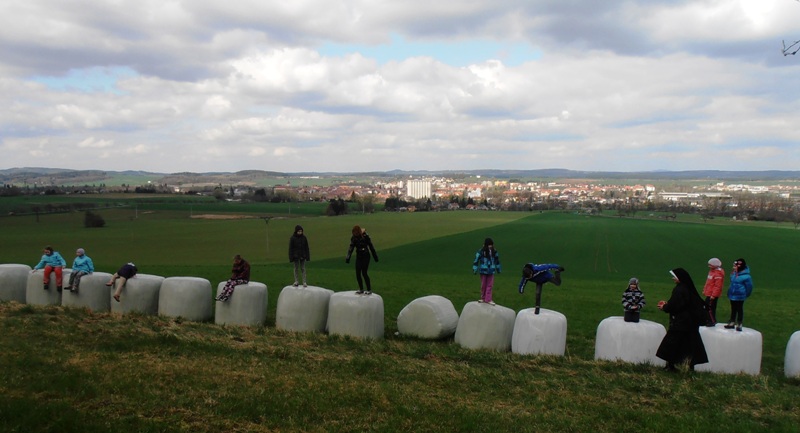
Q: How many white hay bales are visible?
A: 14